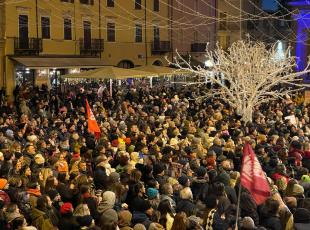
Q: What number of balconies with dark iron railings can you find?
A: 4